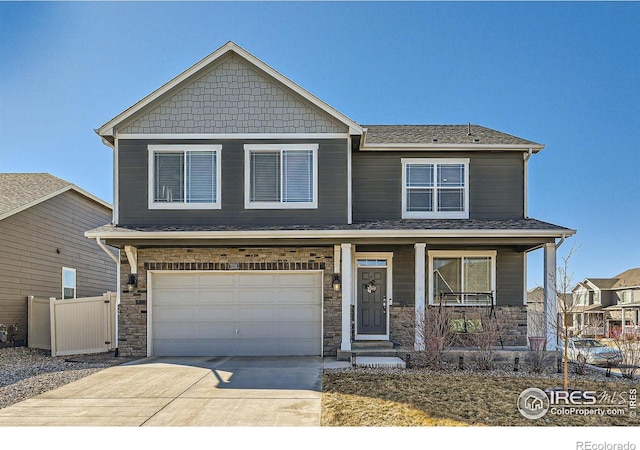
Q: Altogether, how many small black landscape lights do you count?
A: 6